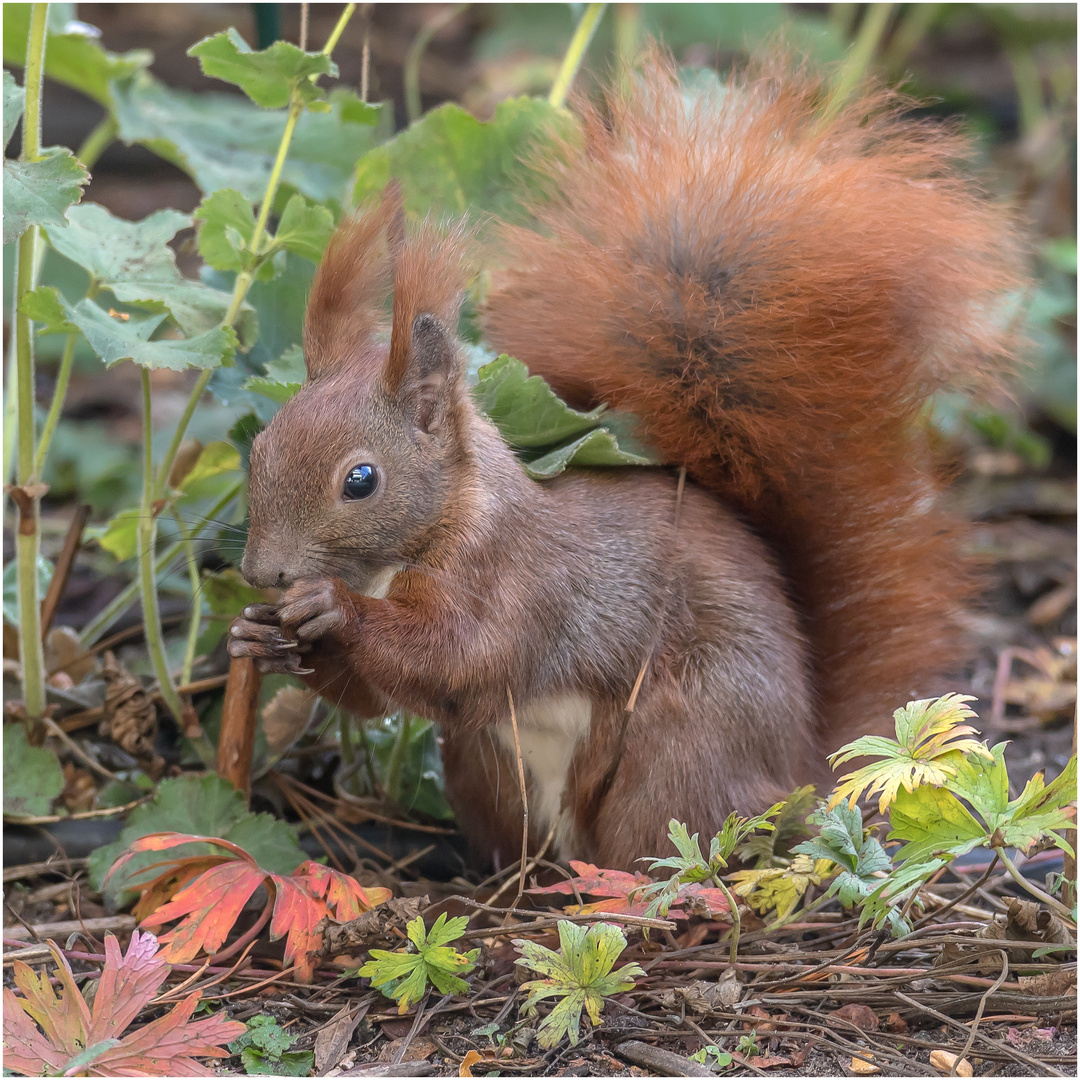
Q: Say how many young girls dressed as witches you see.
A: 0